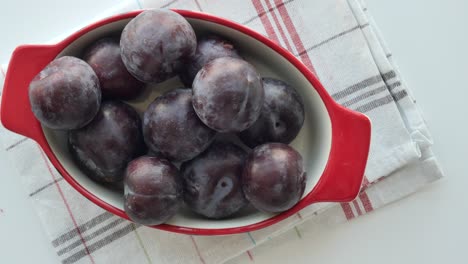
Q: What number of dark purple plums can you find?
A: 11